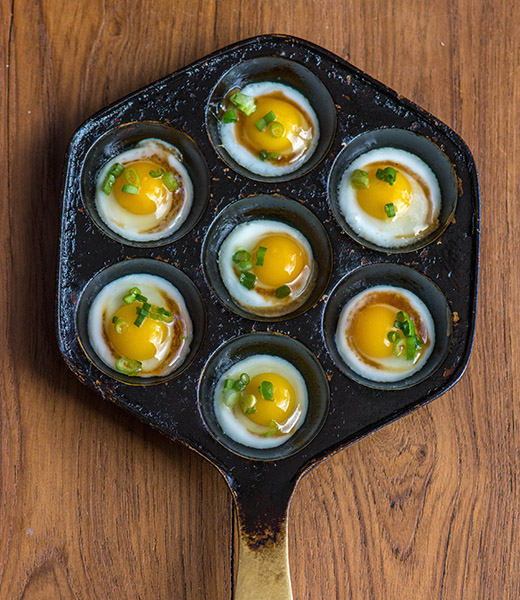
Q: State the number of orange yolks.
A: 7